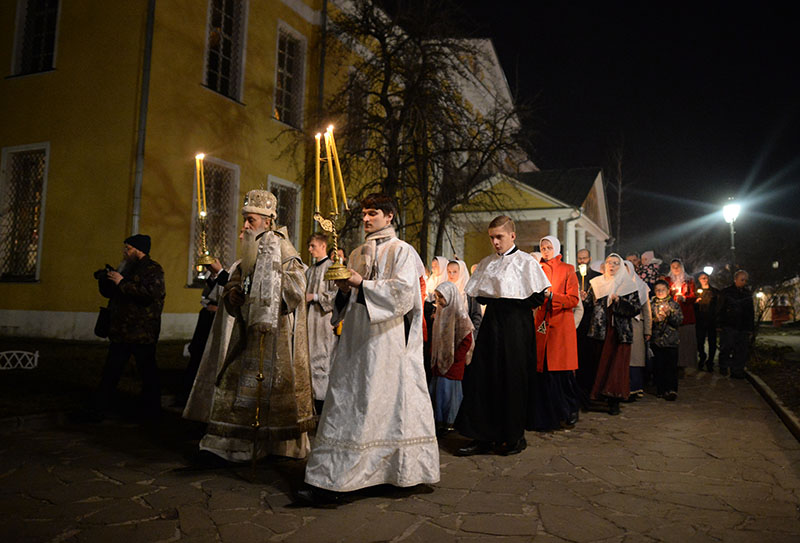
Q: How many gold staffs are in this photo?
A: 1